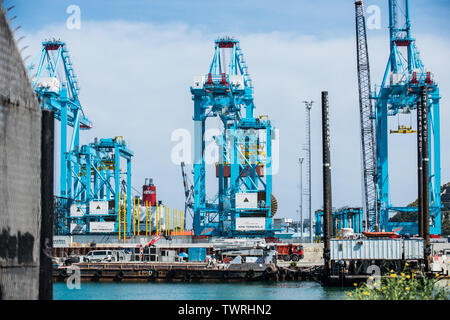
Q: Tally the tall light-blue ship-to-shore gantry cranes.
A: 3